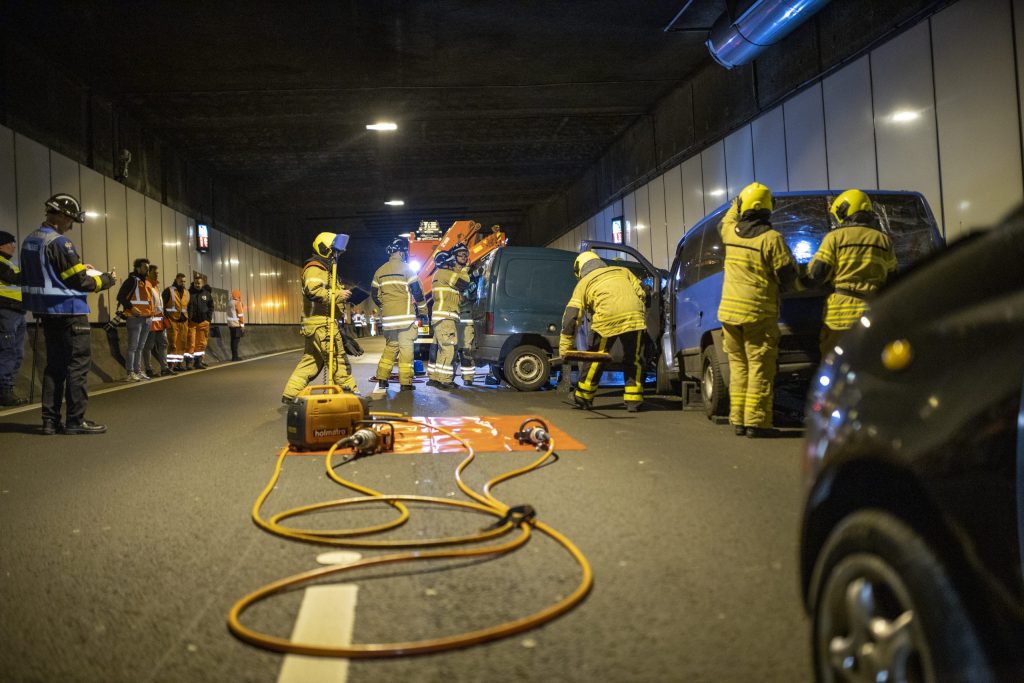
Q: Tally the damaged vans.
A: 2